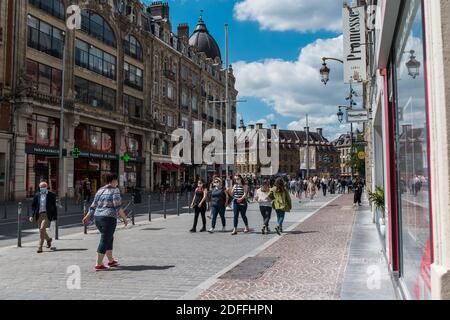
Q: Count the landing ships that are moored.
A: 0